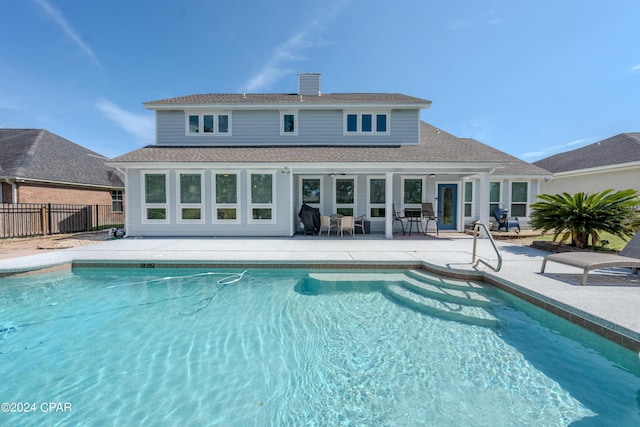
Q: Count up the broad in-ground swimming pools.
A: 1